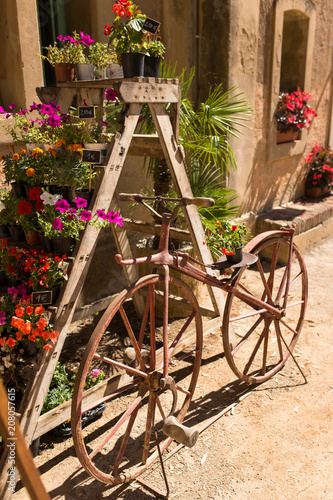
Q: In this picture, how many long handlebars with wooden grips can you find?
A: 1